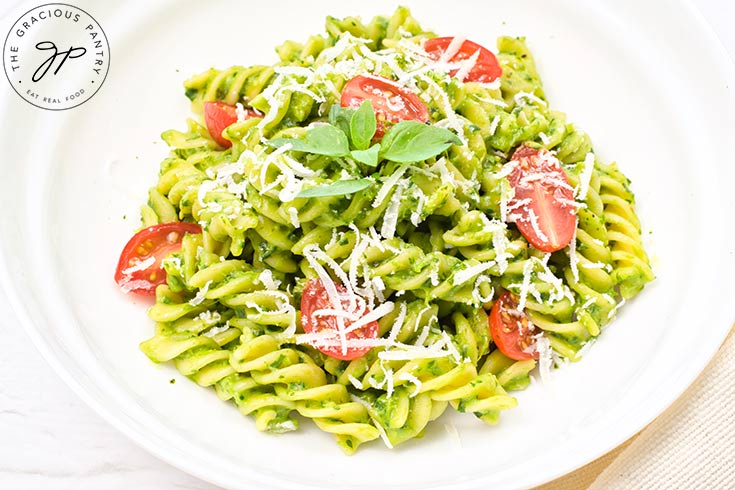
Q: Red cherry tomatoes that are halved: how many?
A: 7